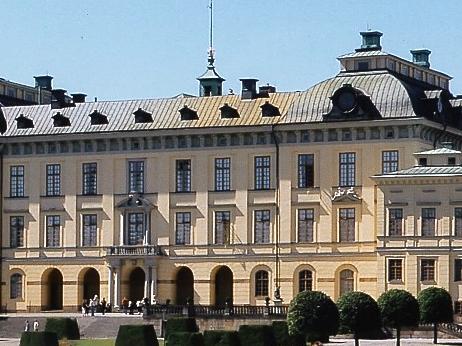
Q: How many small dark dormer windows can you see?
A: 7